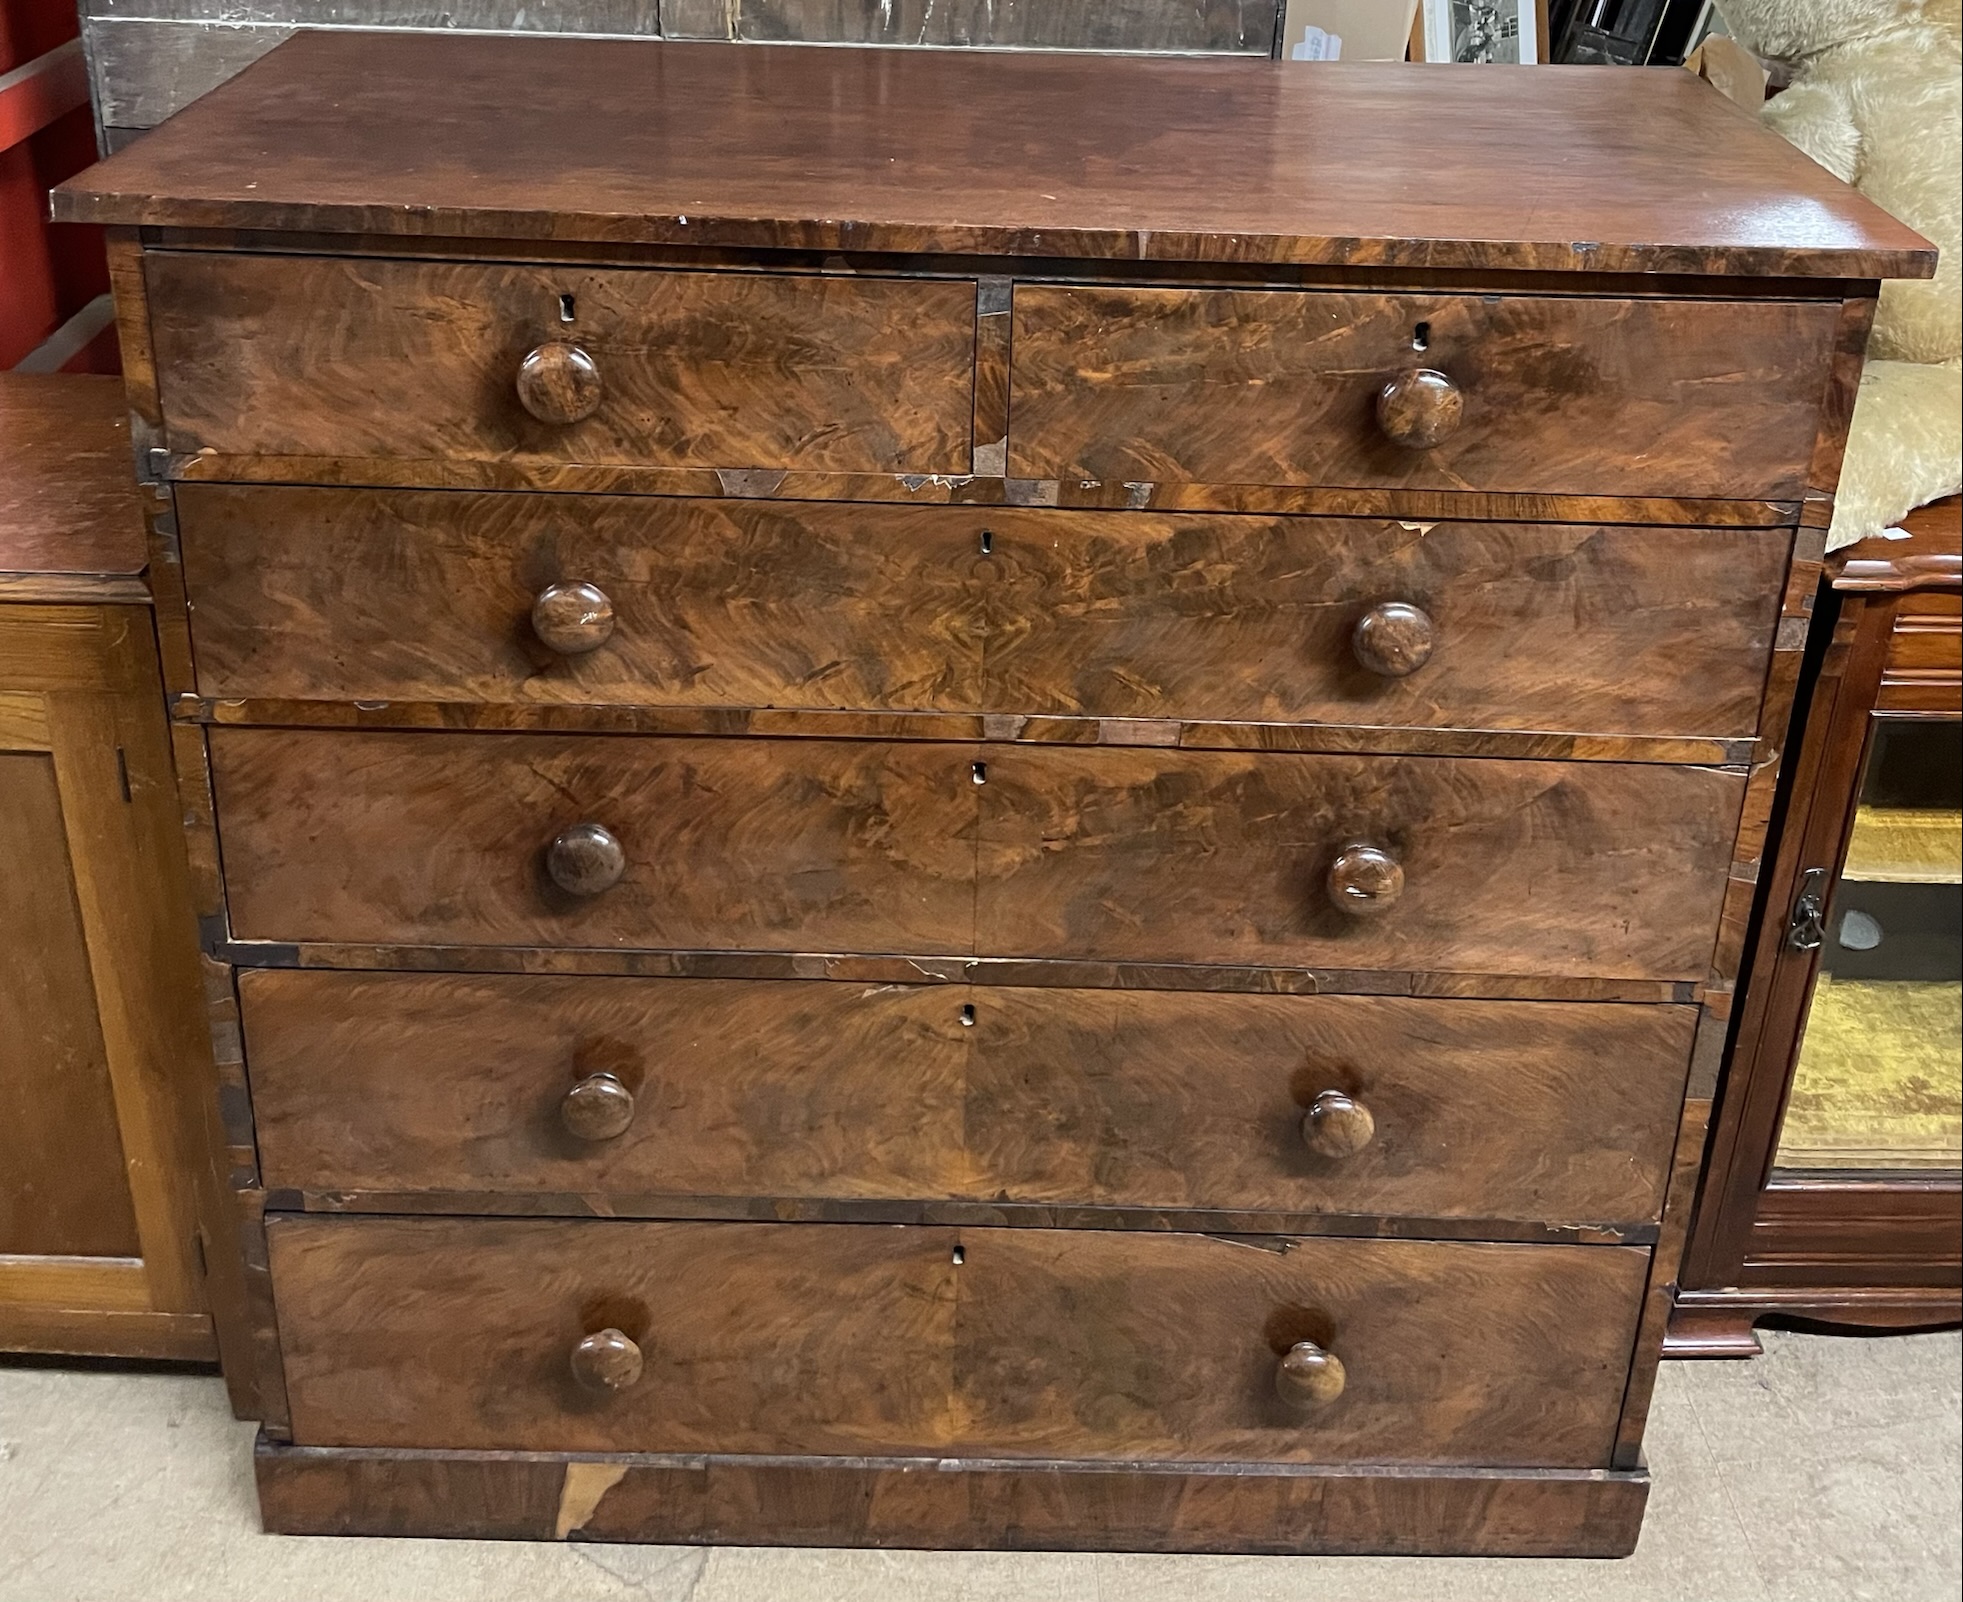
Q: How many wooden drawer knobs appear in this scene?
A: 10